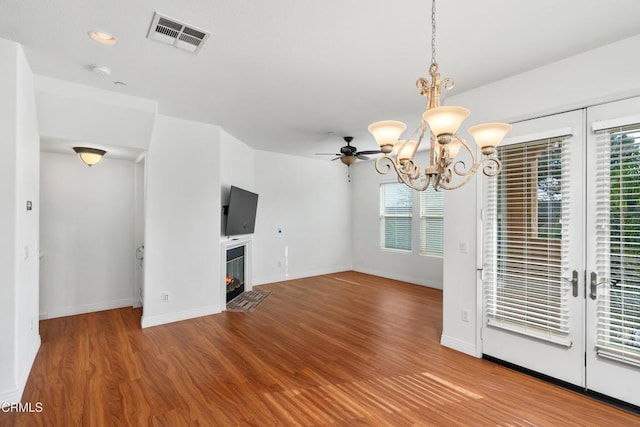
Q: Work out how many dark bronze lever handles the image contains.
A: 2